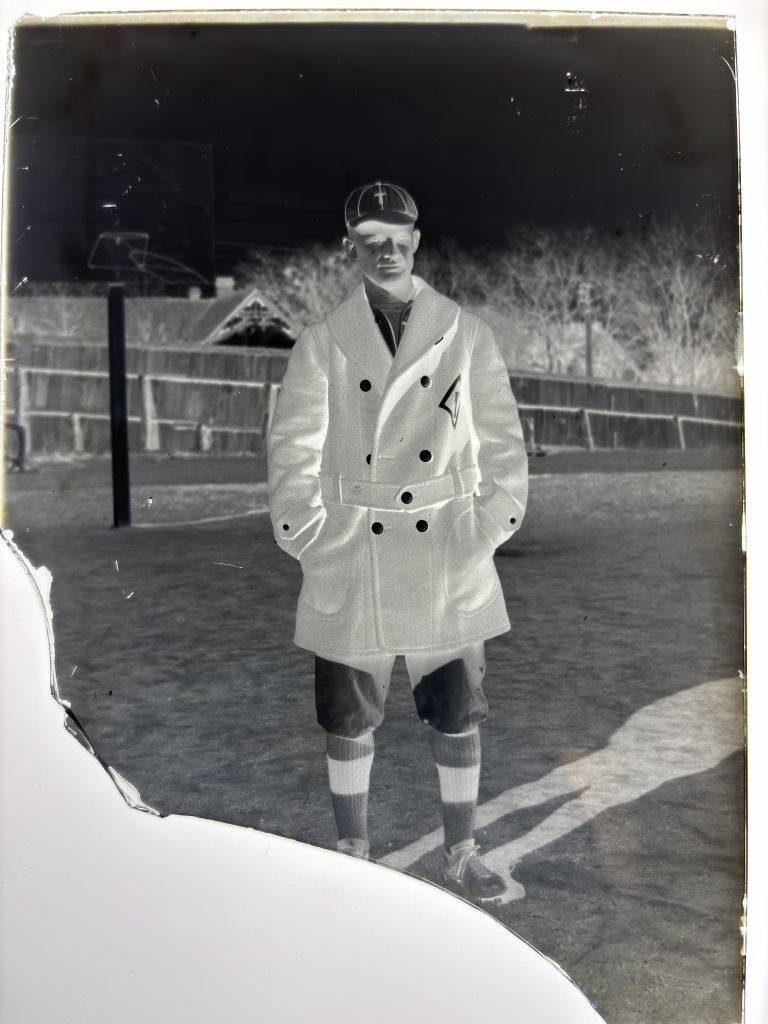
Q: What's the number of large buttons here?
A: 7